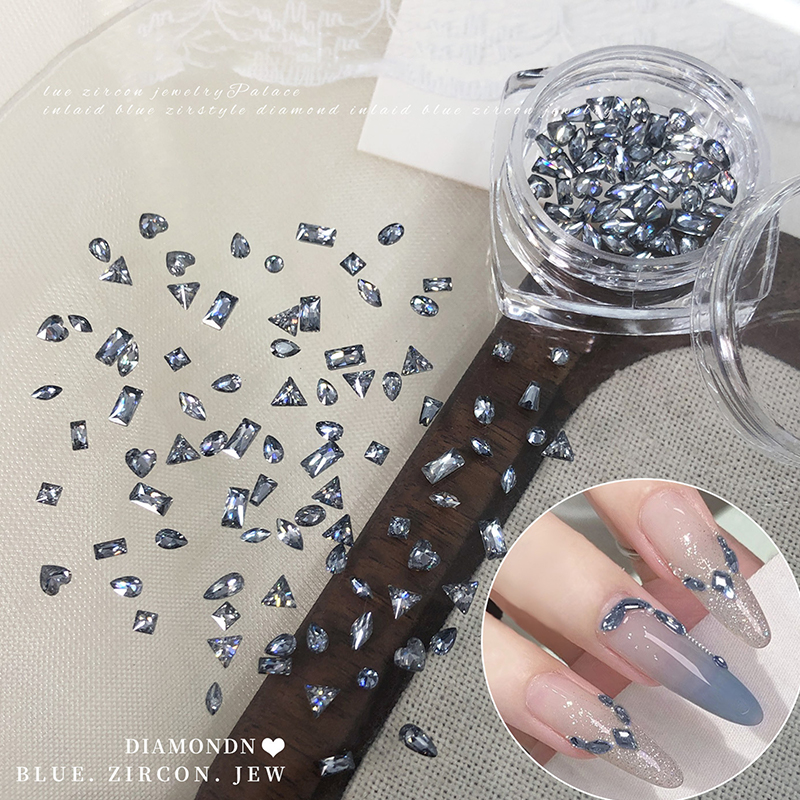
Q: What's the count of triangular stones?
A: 15